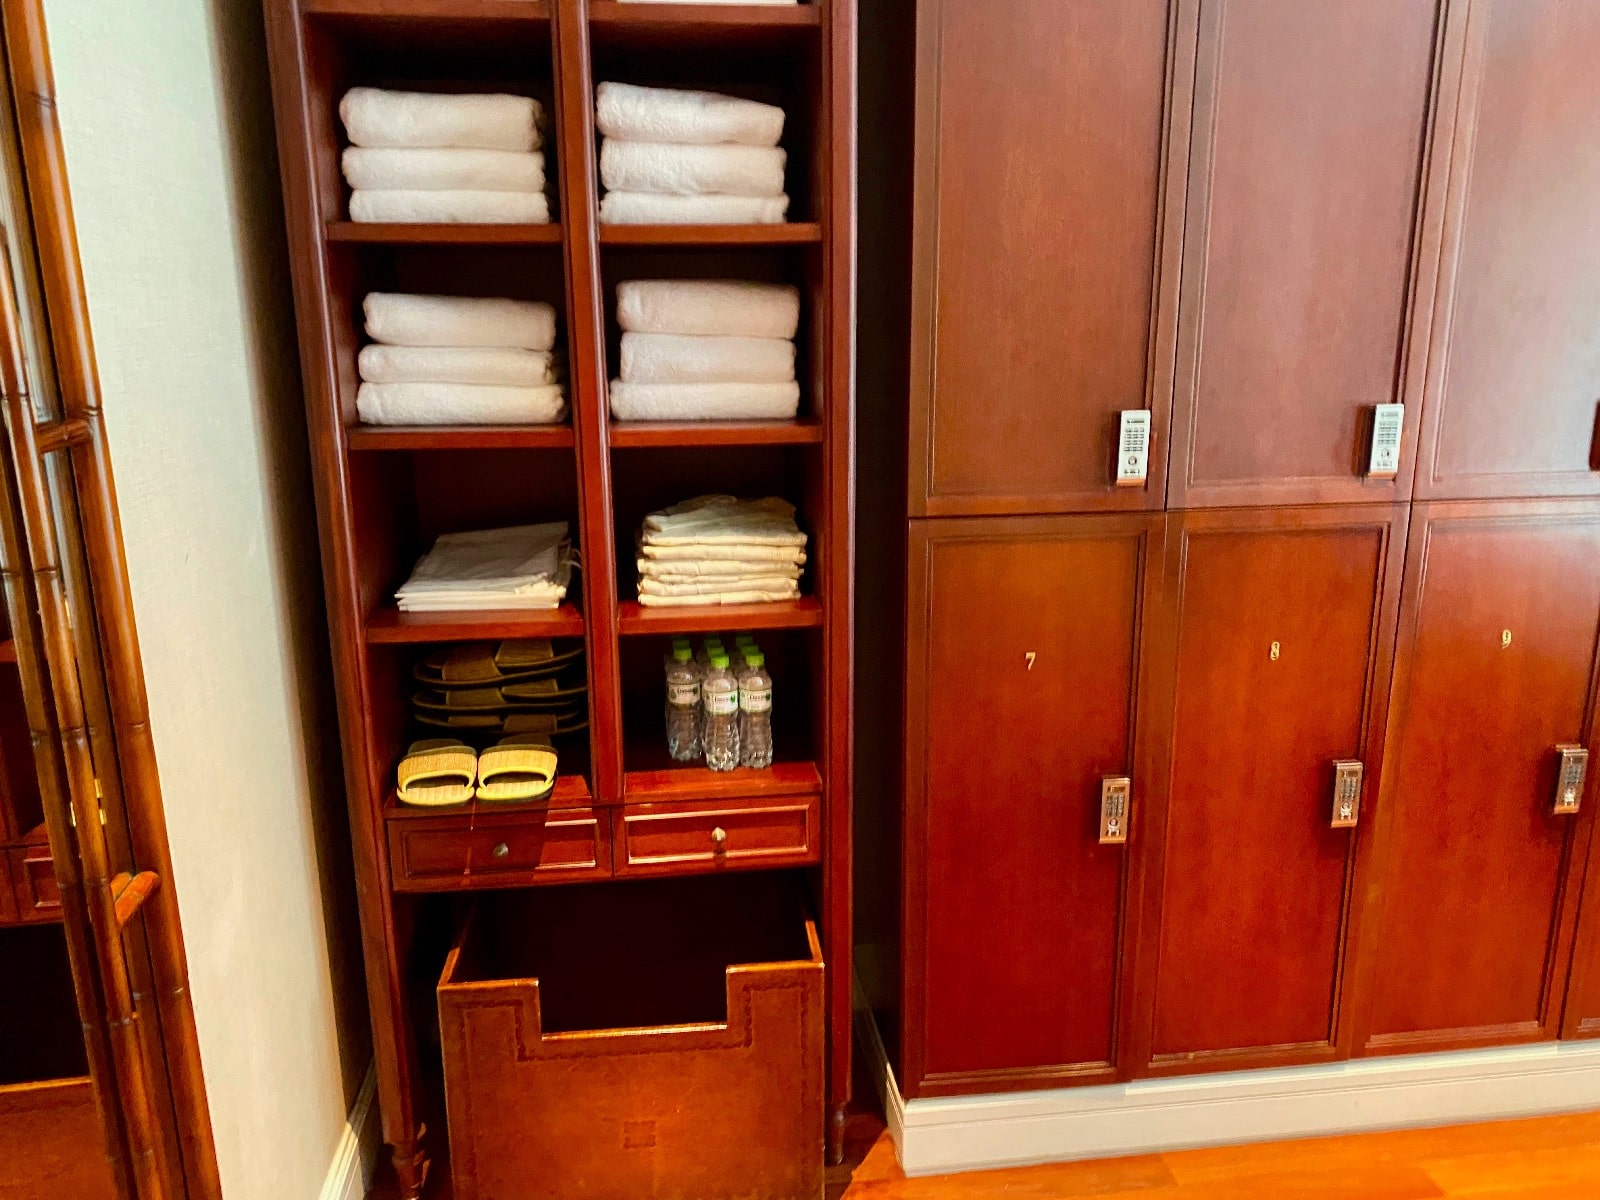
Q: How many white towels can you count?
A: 12